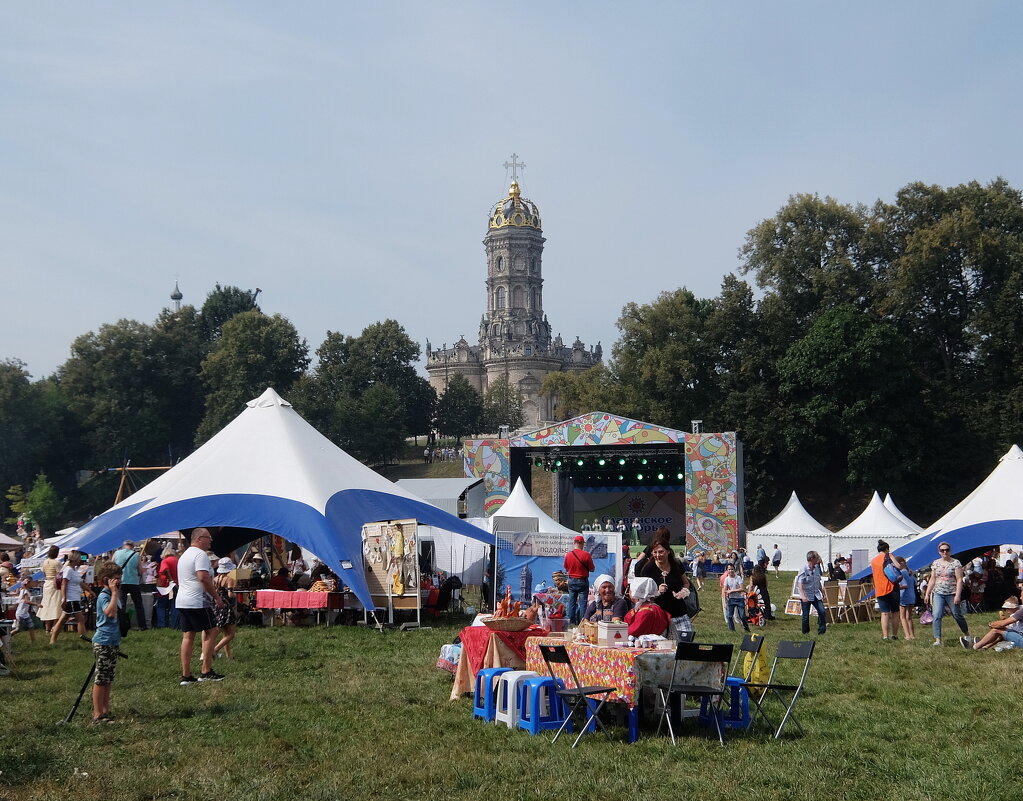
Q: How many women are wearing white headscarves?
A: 2